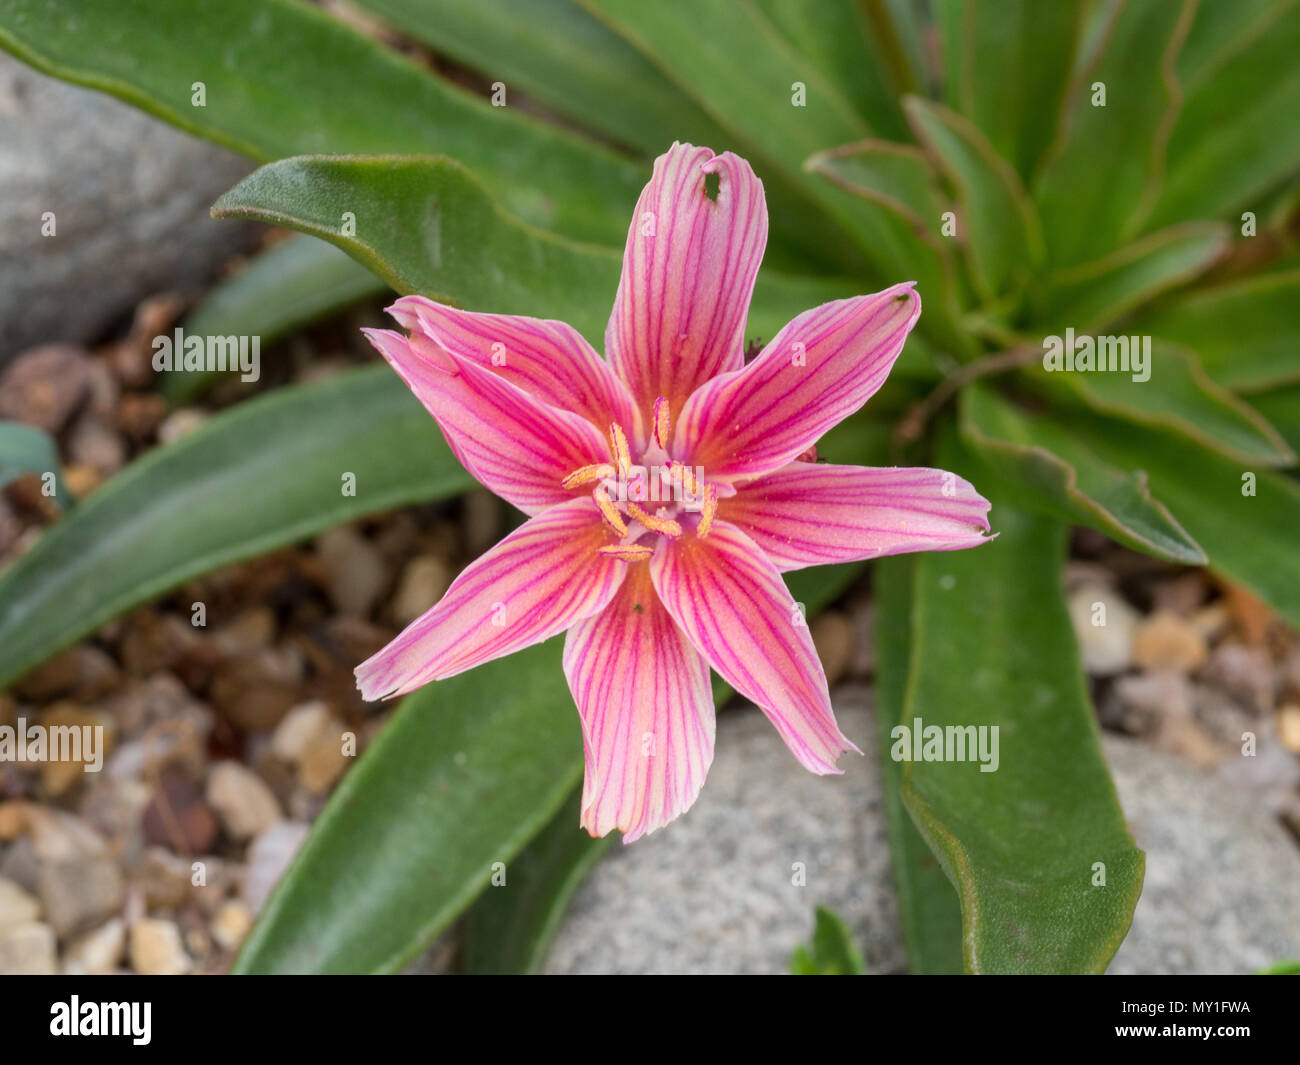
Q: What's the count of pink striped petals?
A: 8